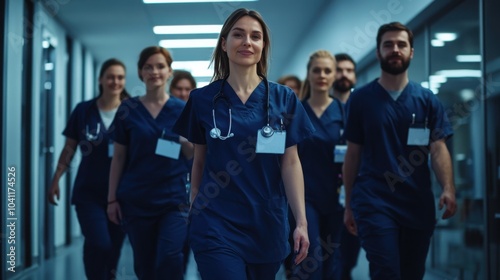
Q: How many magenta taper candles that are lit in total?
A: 0